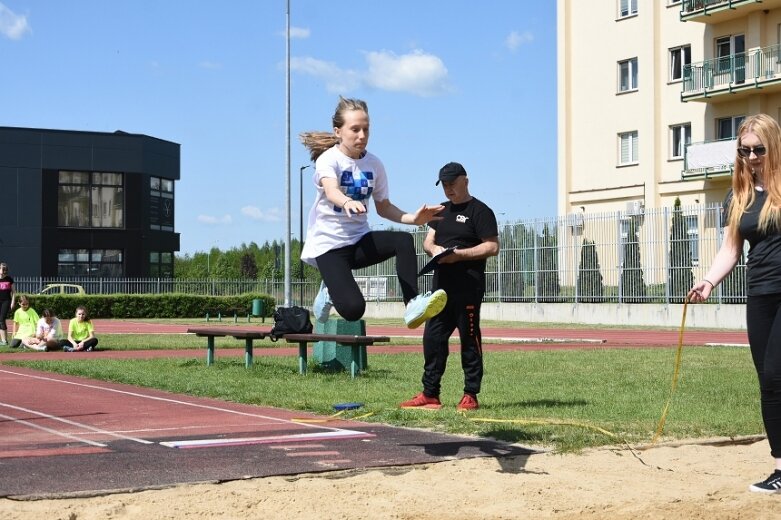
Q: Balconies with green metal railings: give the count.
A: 3